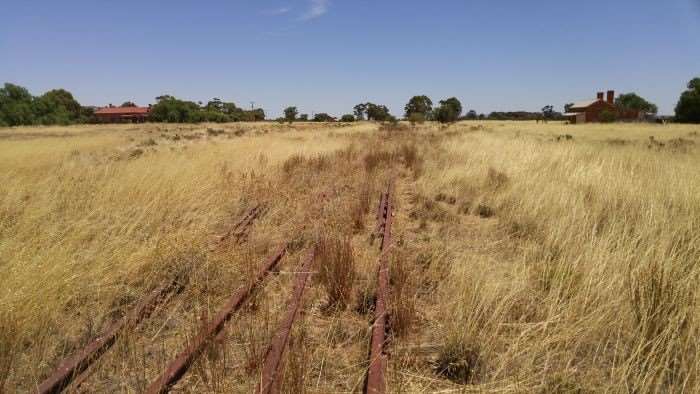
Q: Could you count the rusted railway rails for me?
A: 4